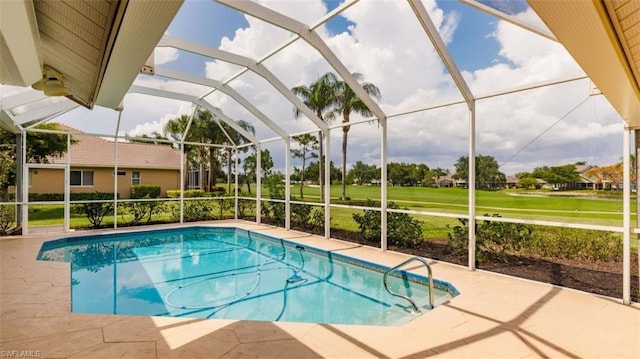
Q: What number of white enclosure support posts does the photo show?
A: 11